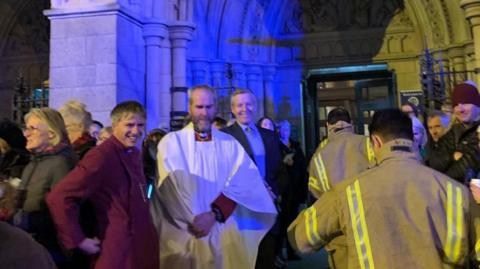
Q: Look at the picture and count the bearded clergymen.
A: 1